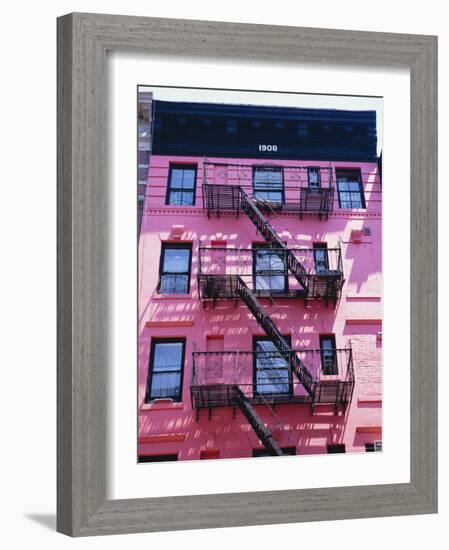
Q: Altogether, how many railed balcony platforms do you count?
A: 3